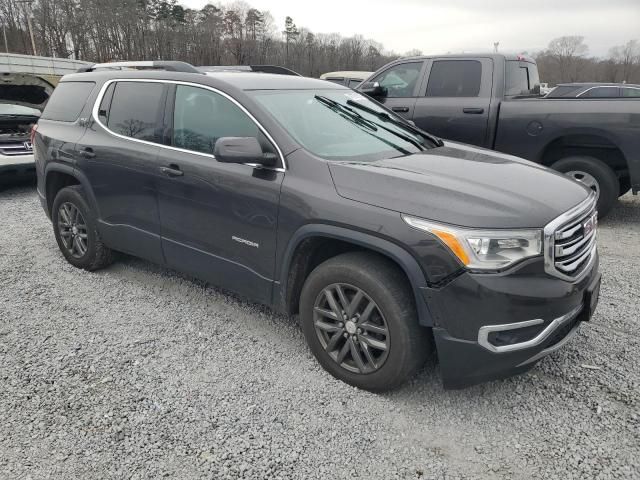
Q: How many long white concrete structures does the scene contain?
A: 1